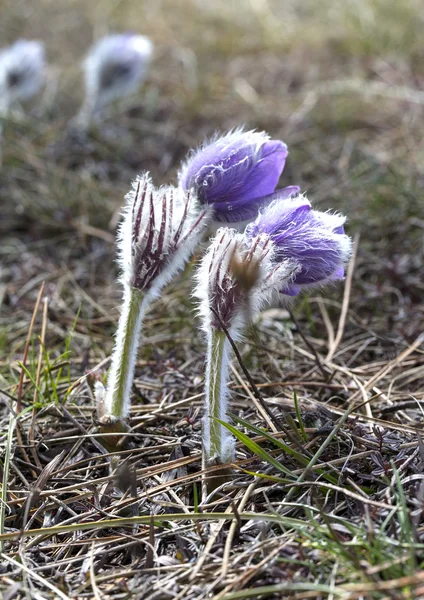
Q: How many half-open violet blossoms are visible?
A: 2